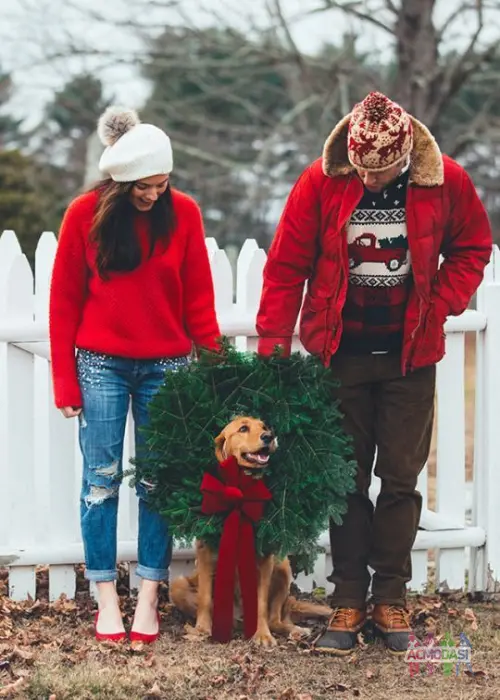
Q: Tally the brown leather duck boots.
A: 2